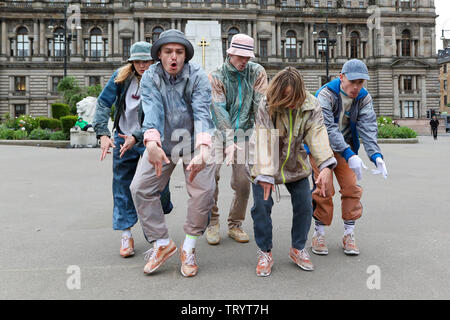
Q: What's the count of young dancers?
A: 5